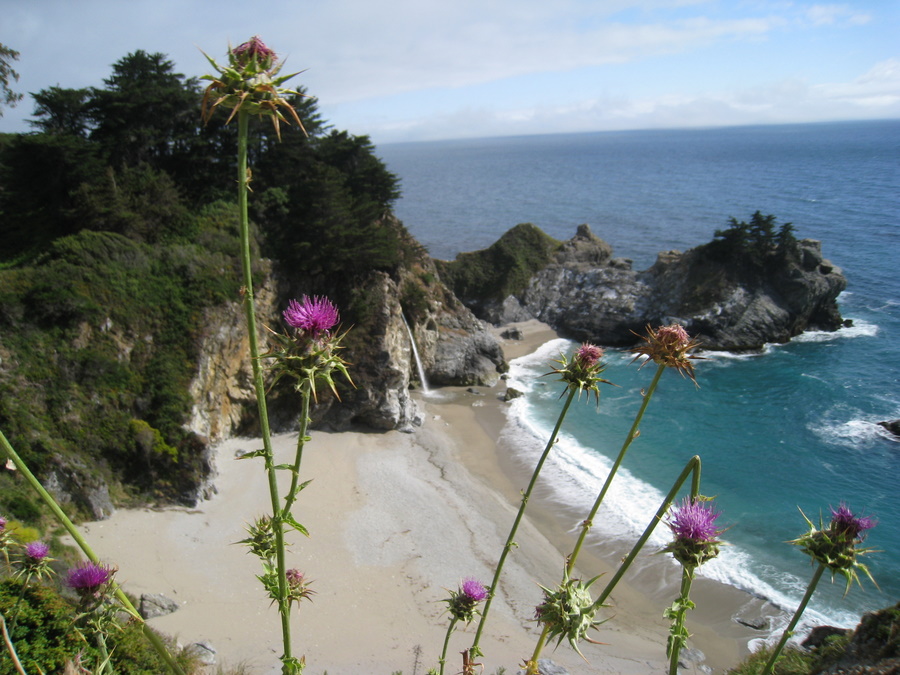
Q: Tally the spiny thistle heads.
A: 13